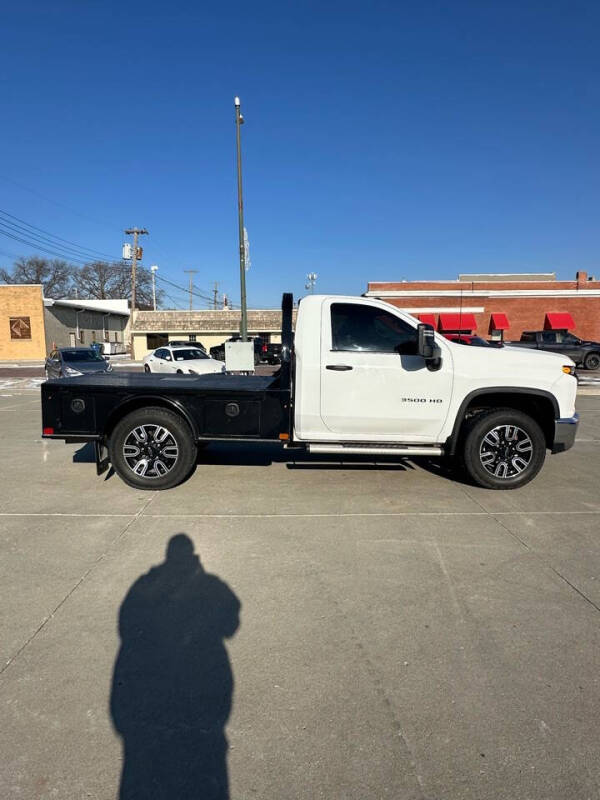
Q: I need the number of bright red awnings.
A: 4